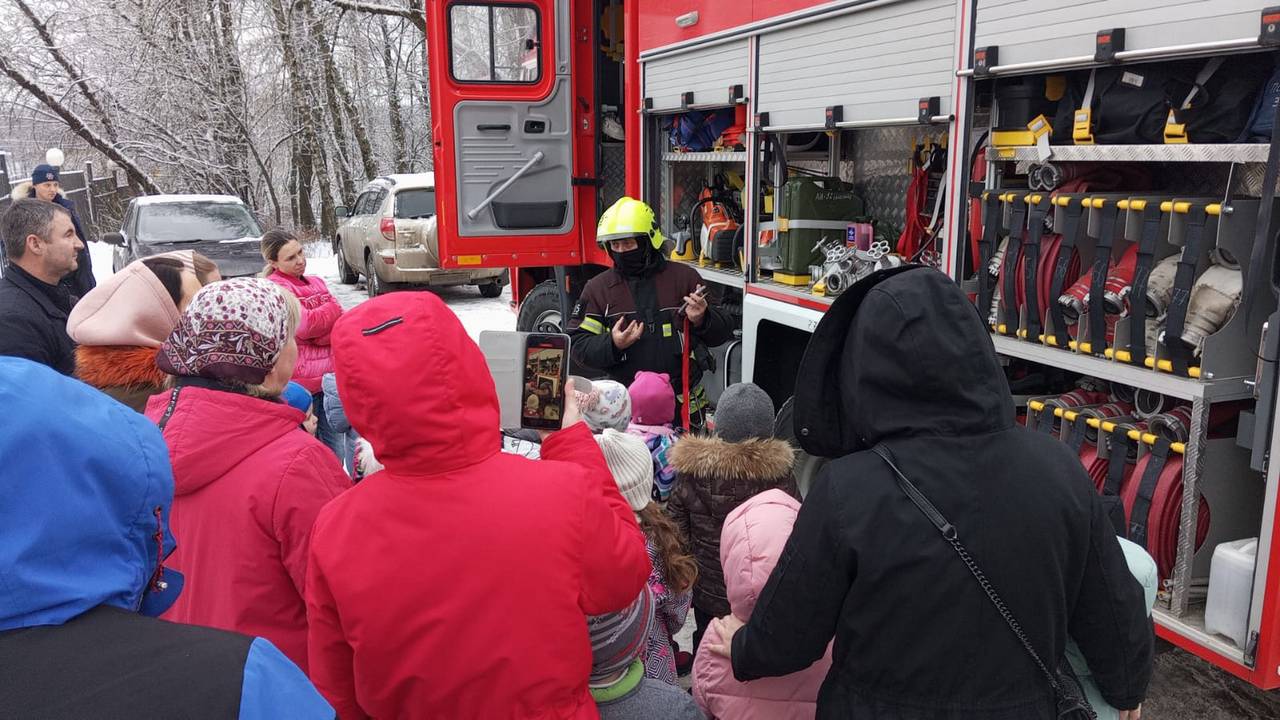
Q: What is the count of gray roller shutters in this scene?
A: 3